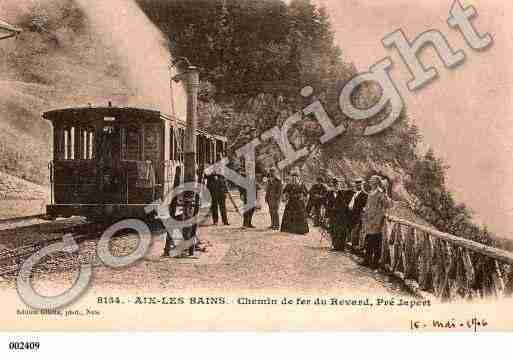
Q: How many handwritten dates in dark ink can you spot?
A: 1